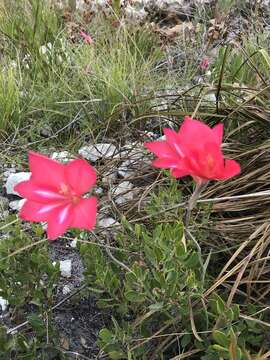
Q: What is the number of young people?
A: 0